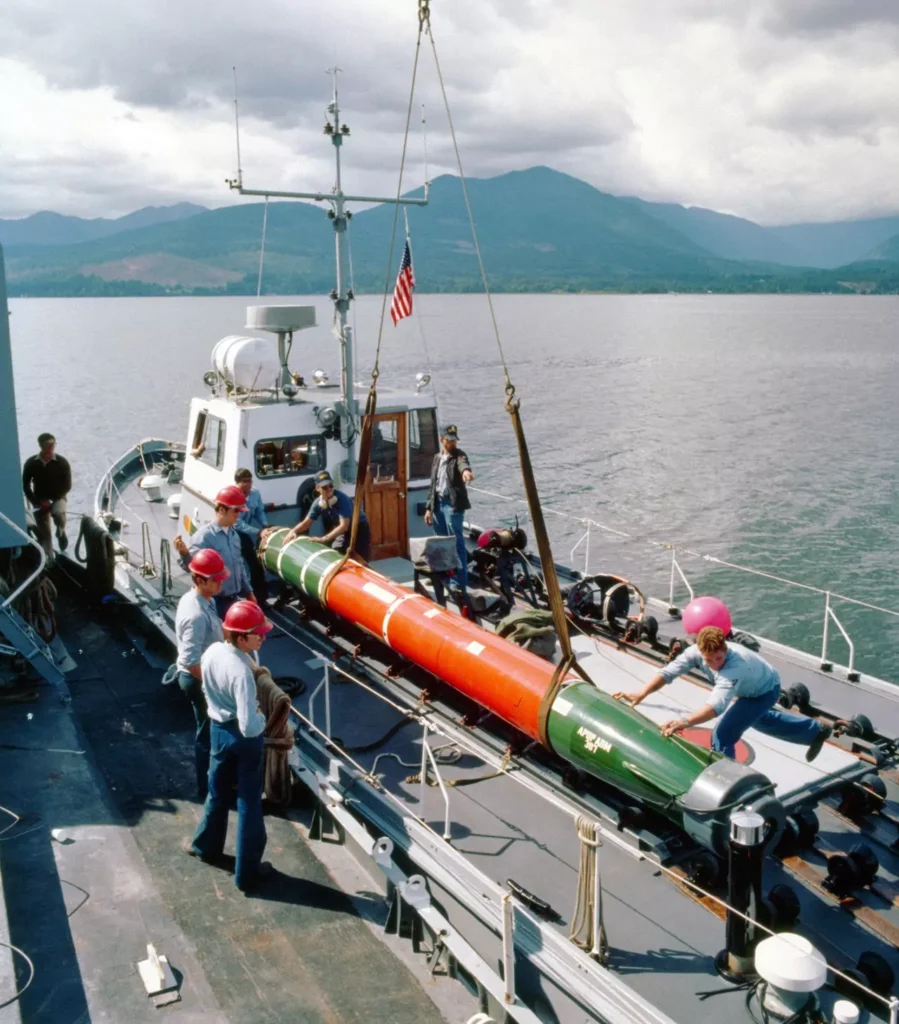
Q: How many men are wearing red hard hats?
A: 3